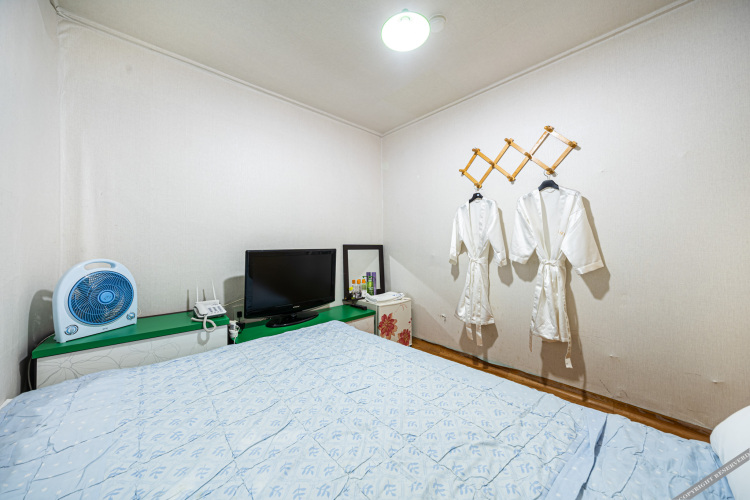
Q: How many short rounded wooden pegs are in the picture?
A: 10